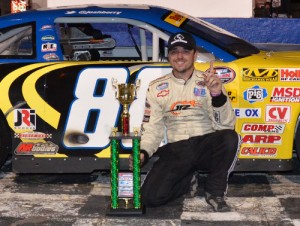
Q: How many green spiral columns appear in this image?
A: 2